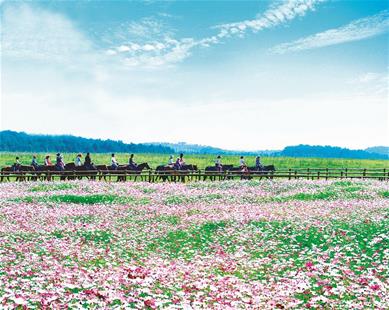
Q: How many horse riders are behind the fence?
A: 13